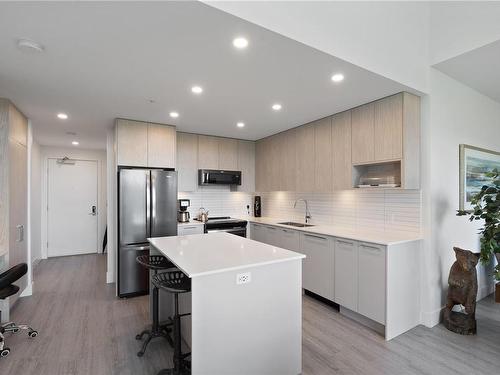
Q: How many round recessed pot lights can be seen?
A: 8